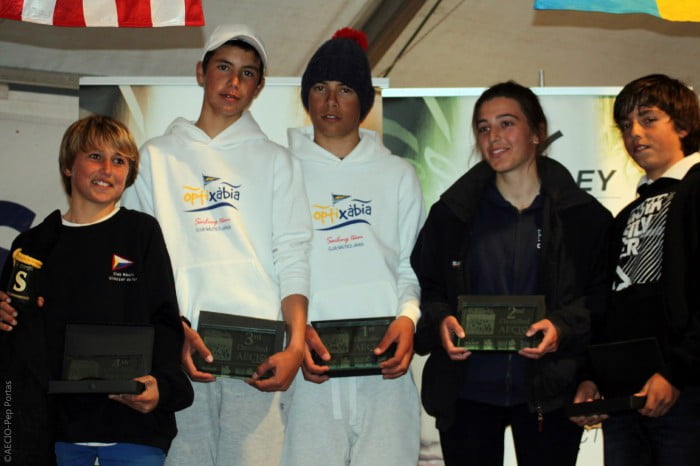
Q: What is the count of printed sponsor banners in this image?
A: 2